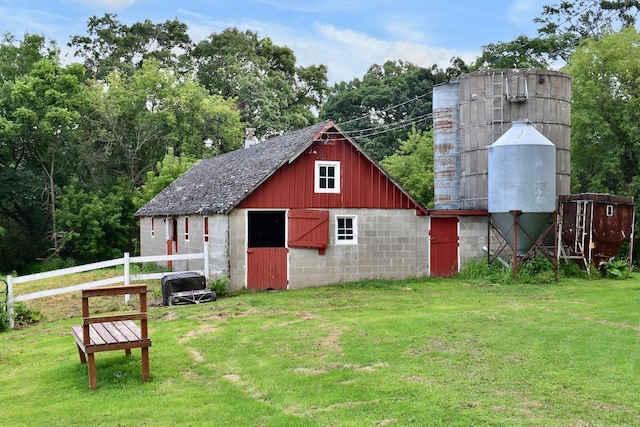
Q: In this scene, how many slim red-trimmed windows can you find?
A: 3